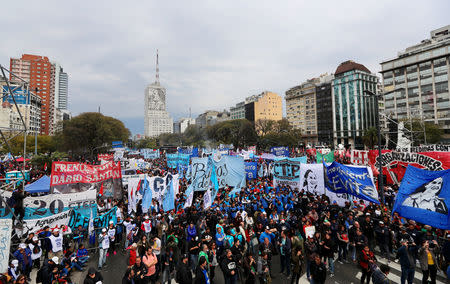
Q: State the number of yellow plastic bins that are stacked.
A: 0